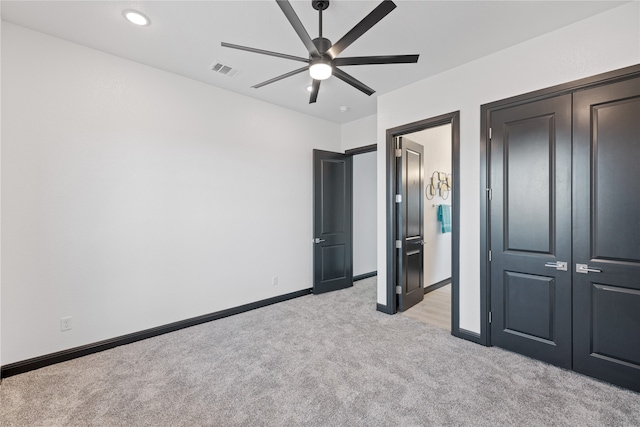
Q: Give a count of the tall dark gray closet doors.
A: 2